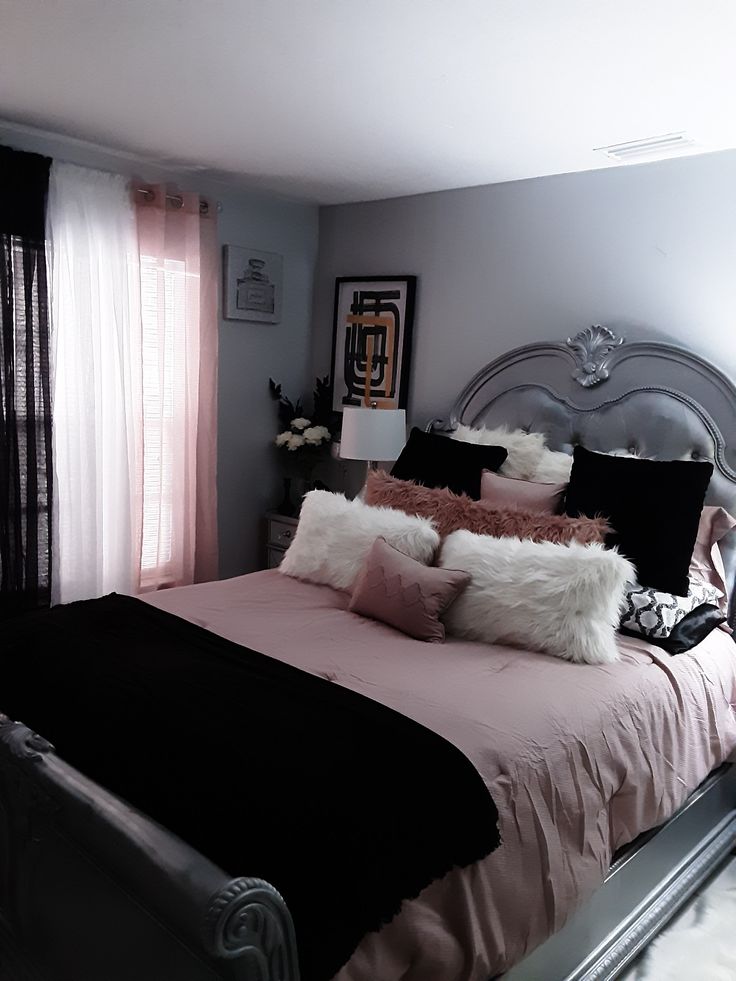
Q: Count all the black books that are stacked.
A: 0